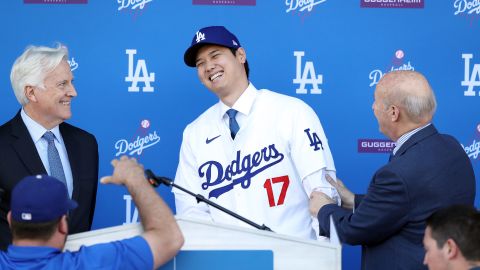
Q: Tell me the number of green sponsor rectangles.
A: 0